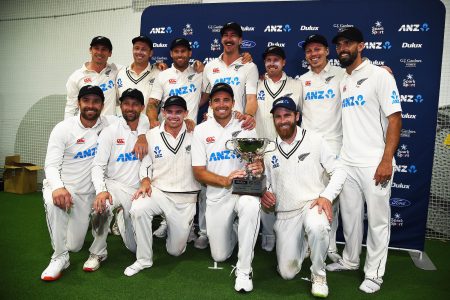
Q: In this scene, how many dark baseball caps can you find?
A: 12